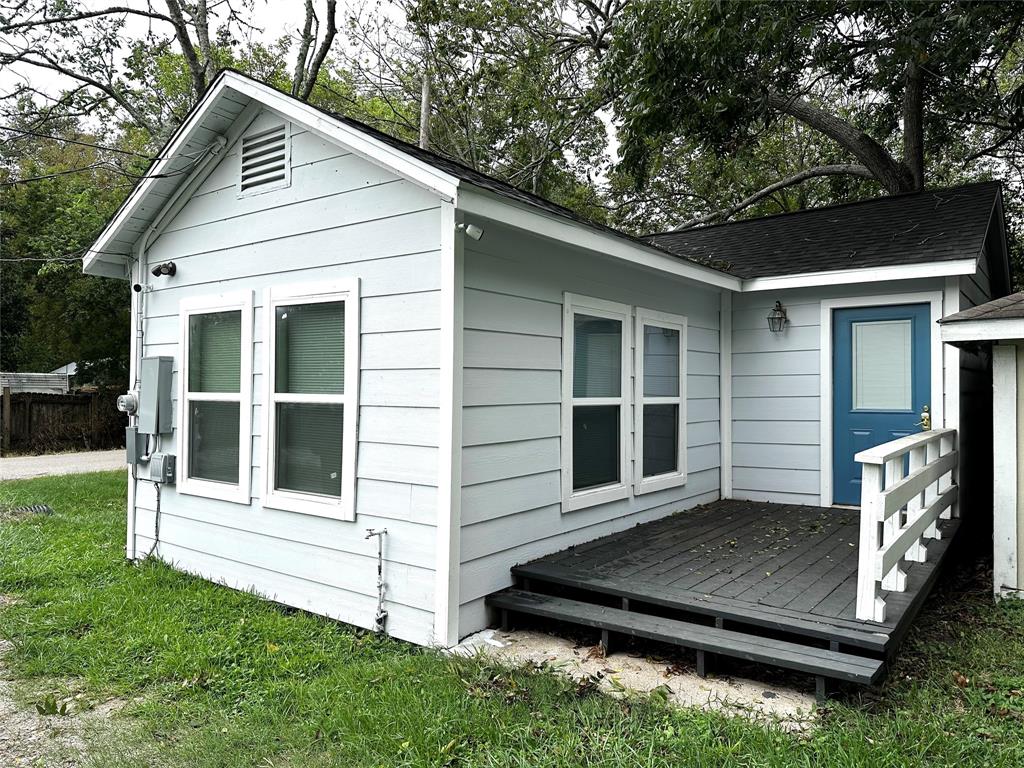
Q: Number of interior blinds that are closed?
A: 5